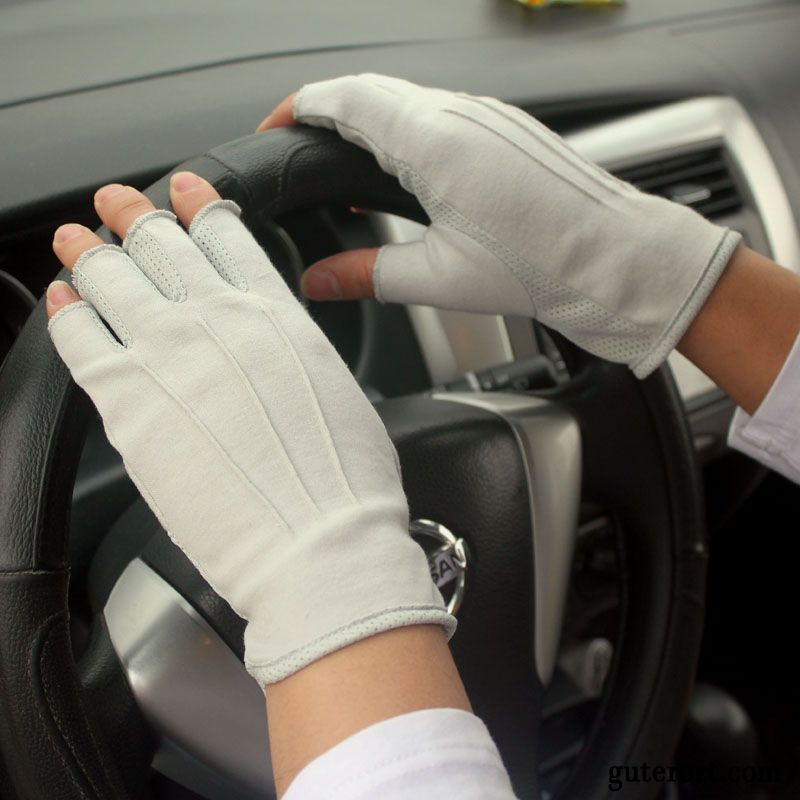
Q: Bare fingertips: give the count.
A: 6